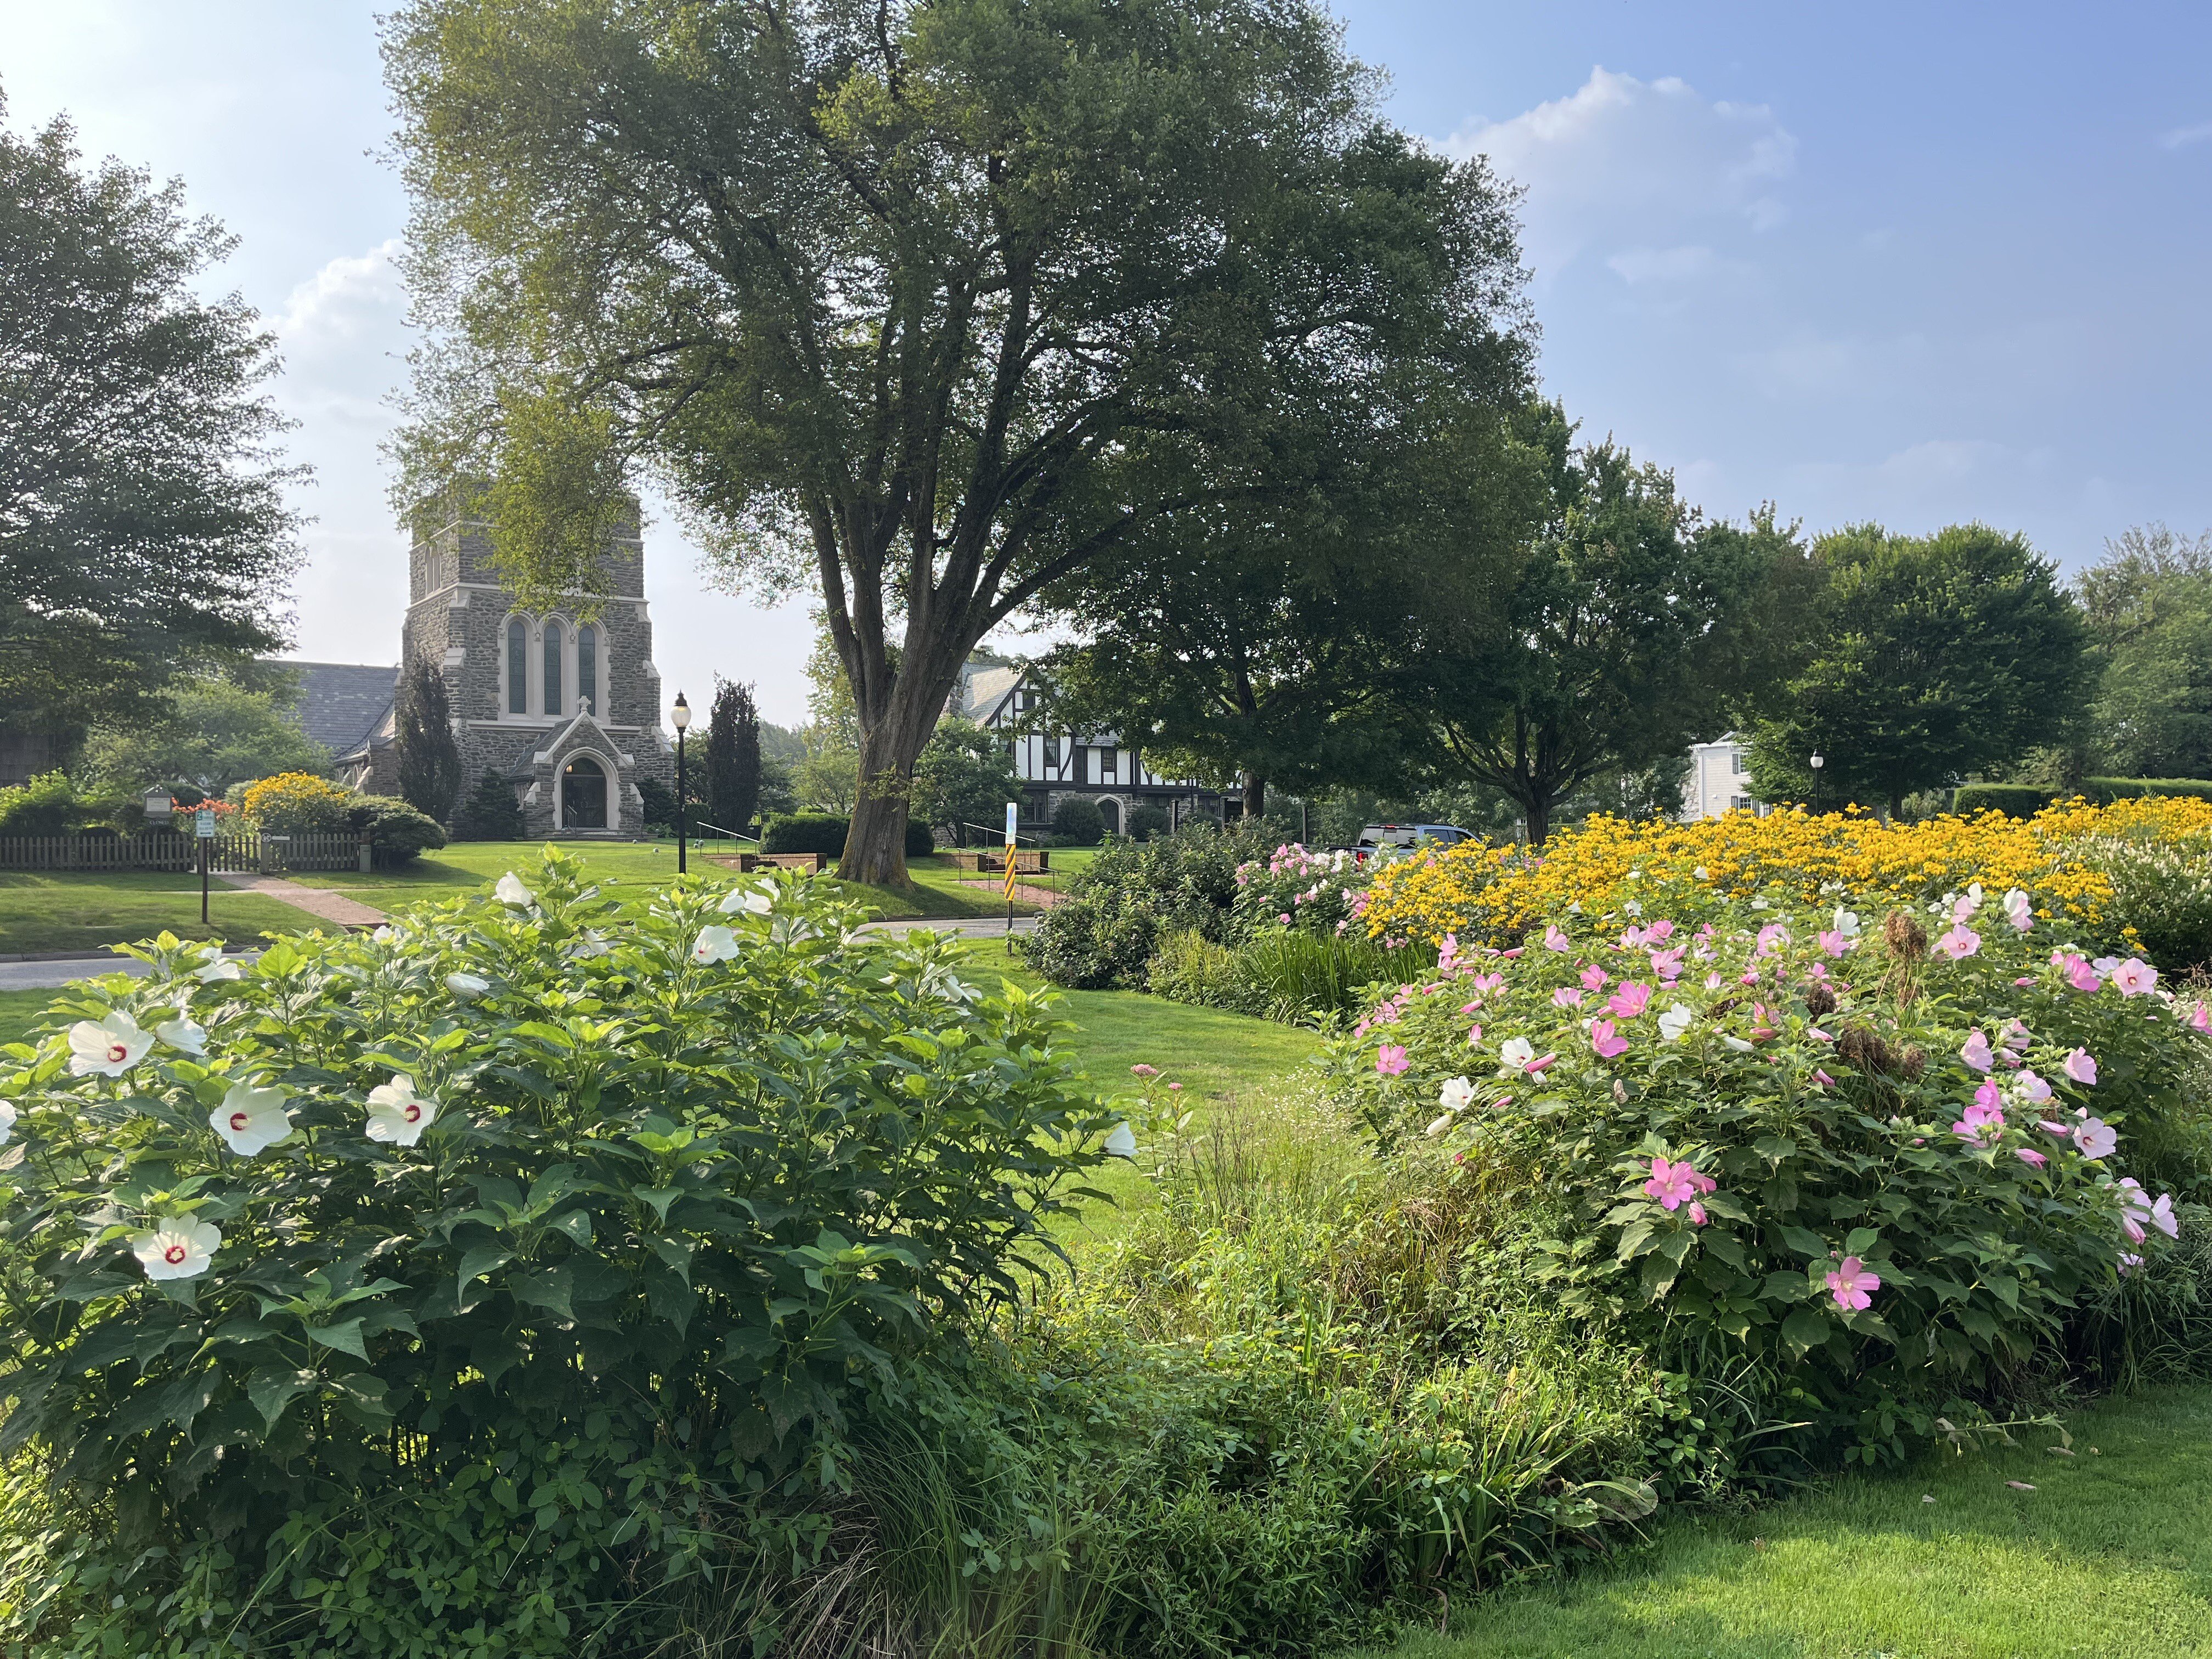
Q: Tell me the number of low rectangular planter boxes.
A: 2